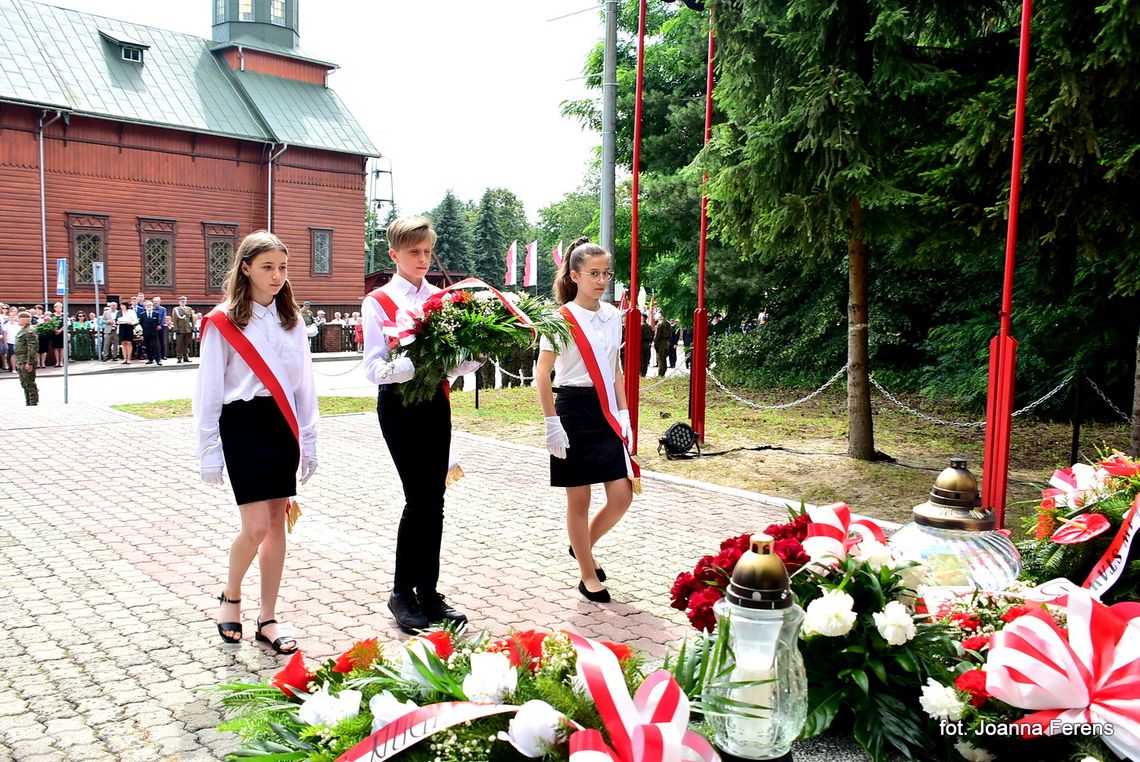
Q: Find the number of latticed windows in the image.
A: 4